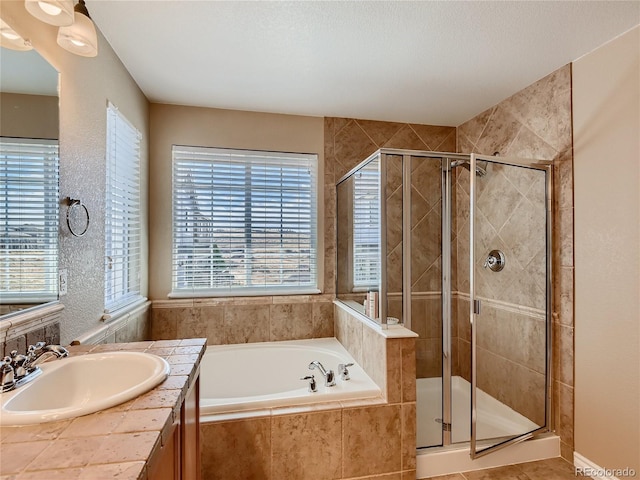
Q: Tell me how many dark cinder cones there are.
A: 0